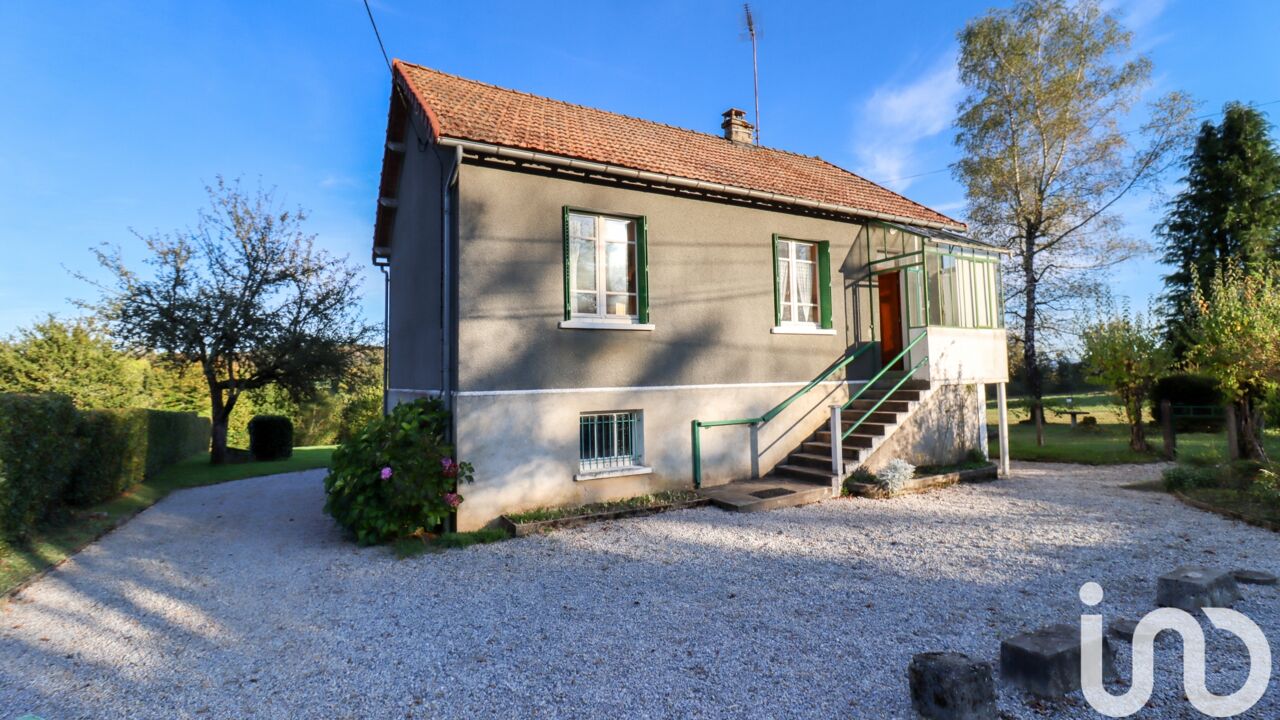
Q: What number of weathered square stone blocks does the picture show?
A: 3